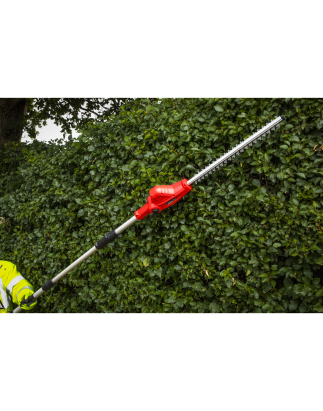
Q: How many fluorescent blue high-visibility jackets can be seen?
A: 0